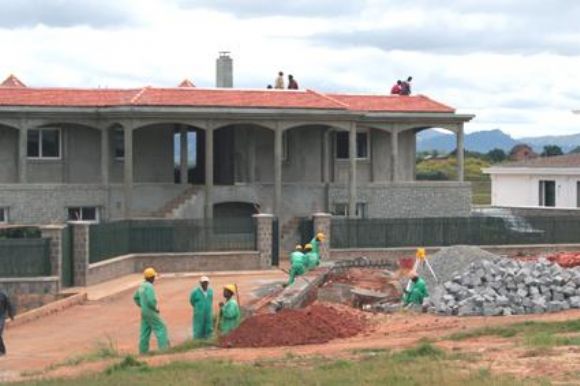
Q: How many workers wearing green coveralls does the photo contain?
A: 7